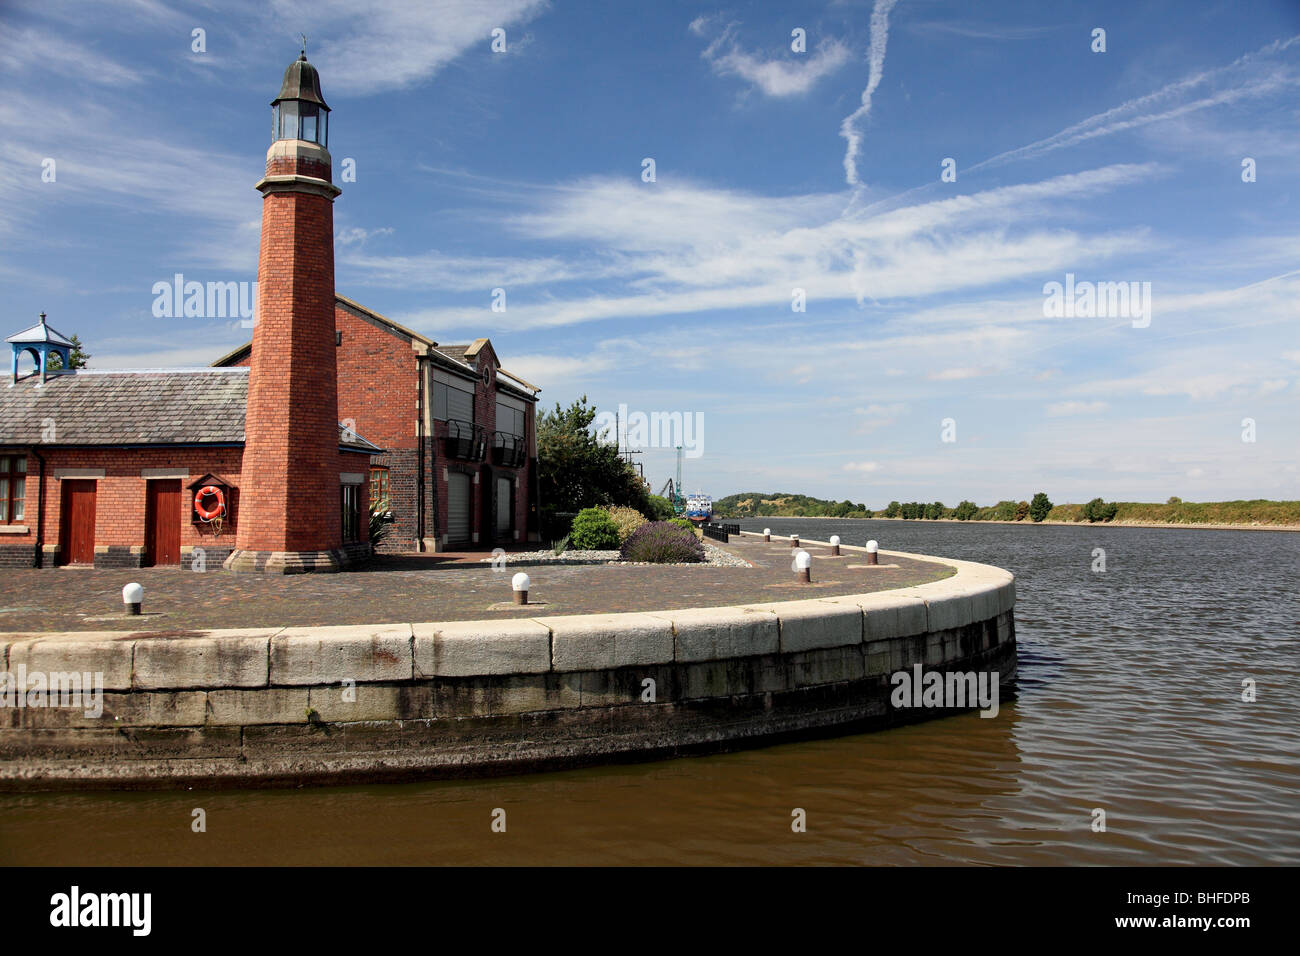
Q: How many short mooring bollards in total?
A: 7